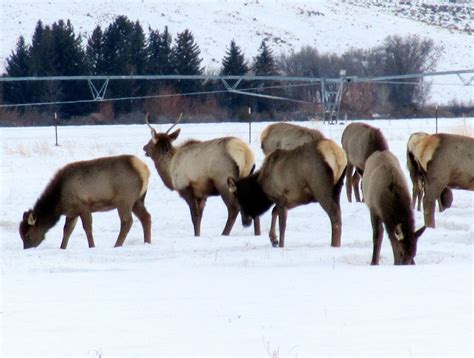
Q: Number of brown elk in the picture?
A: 8